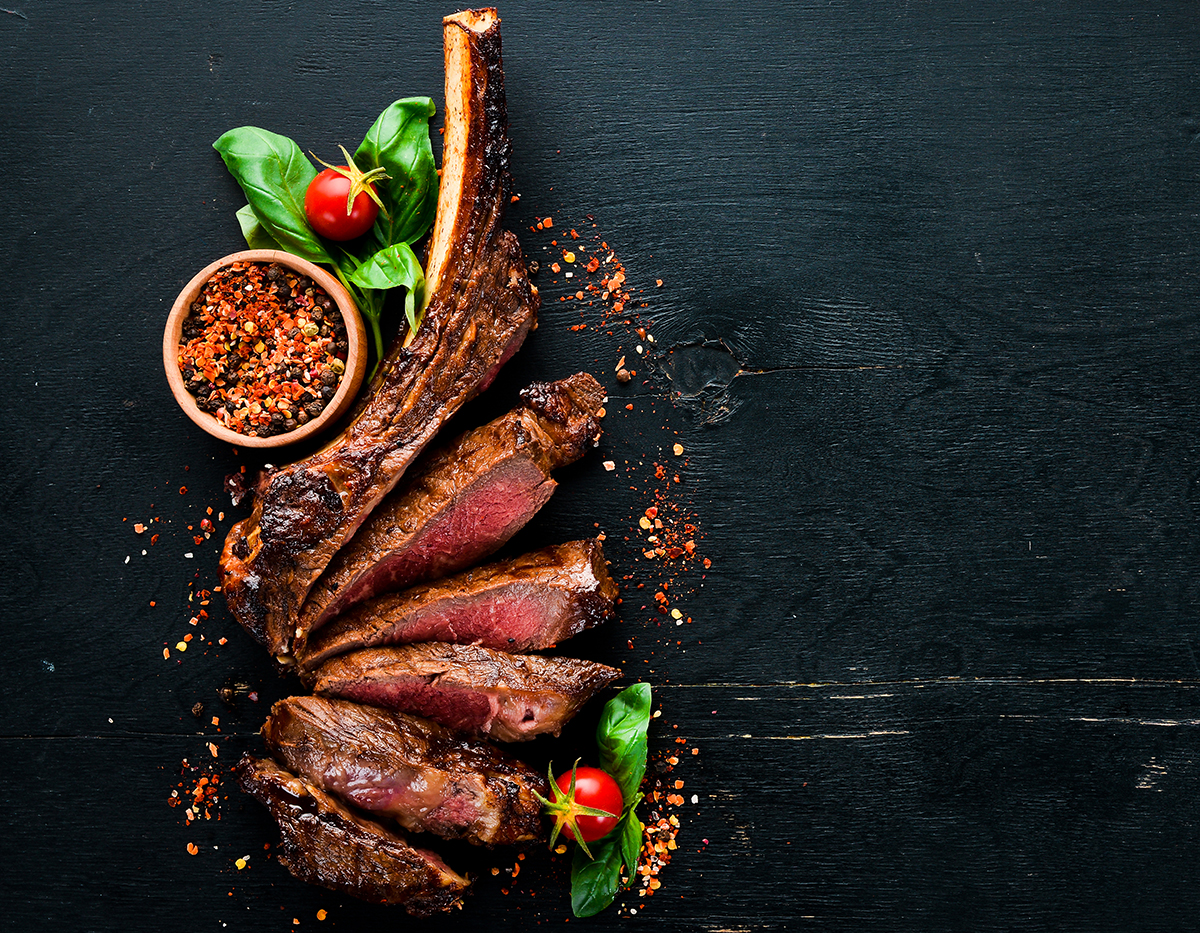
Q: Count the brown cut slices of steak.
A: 5